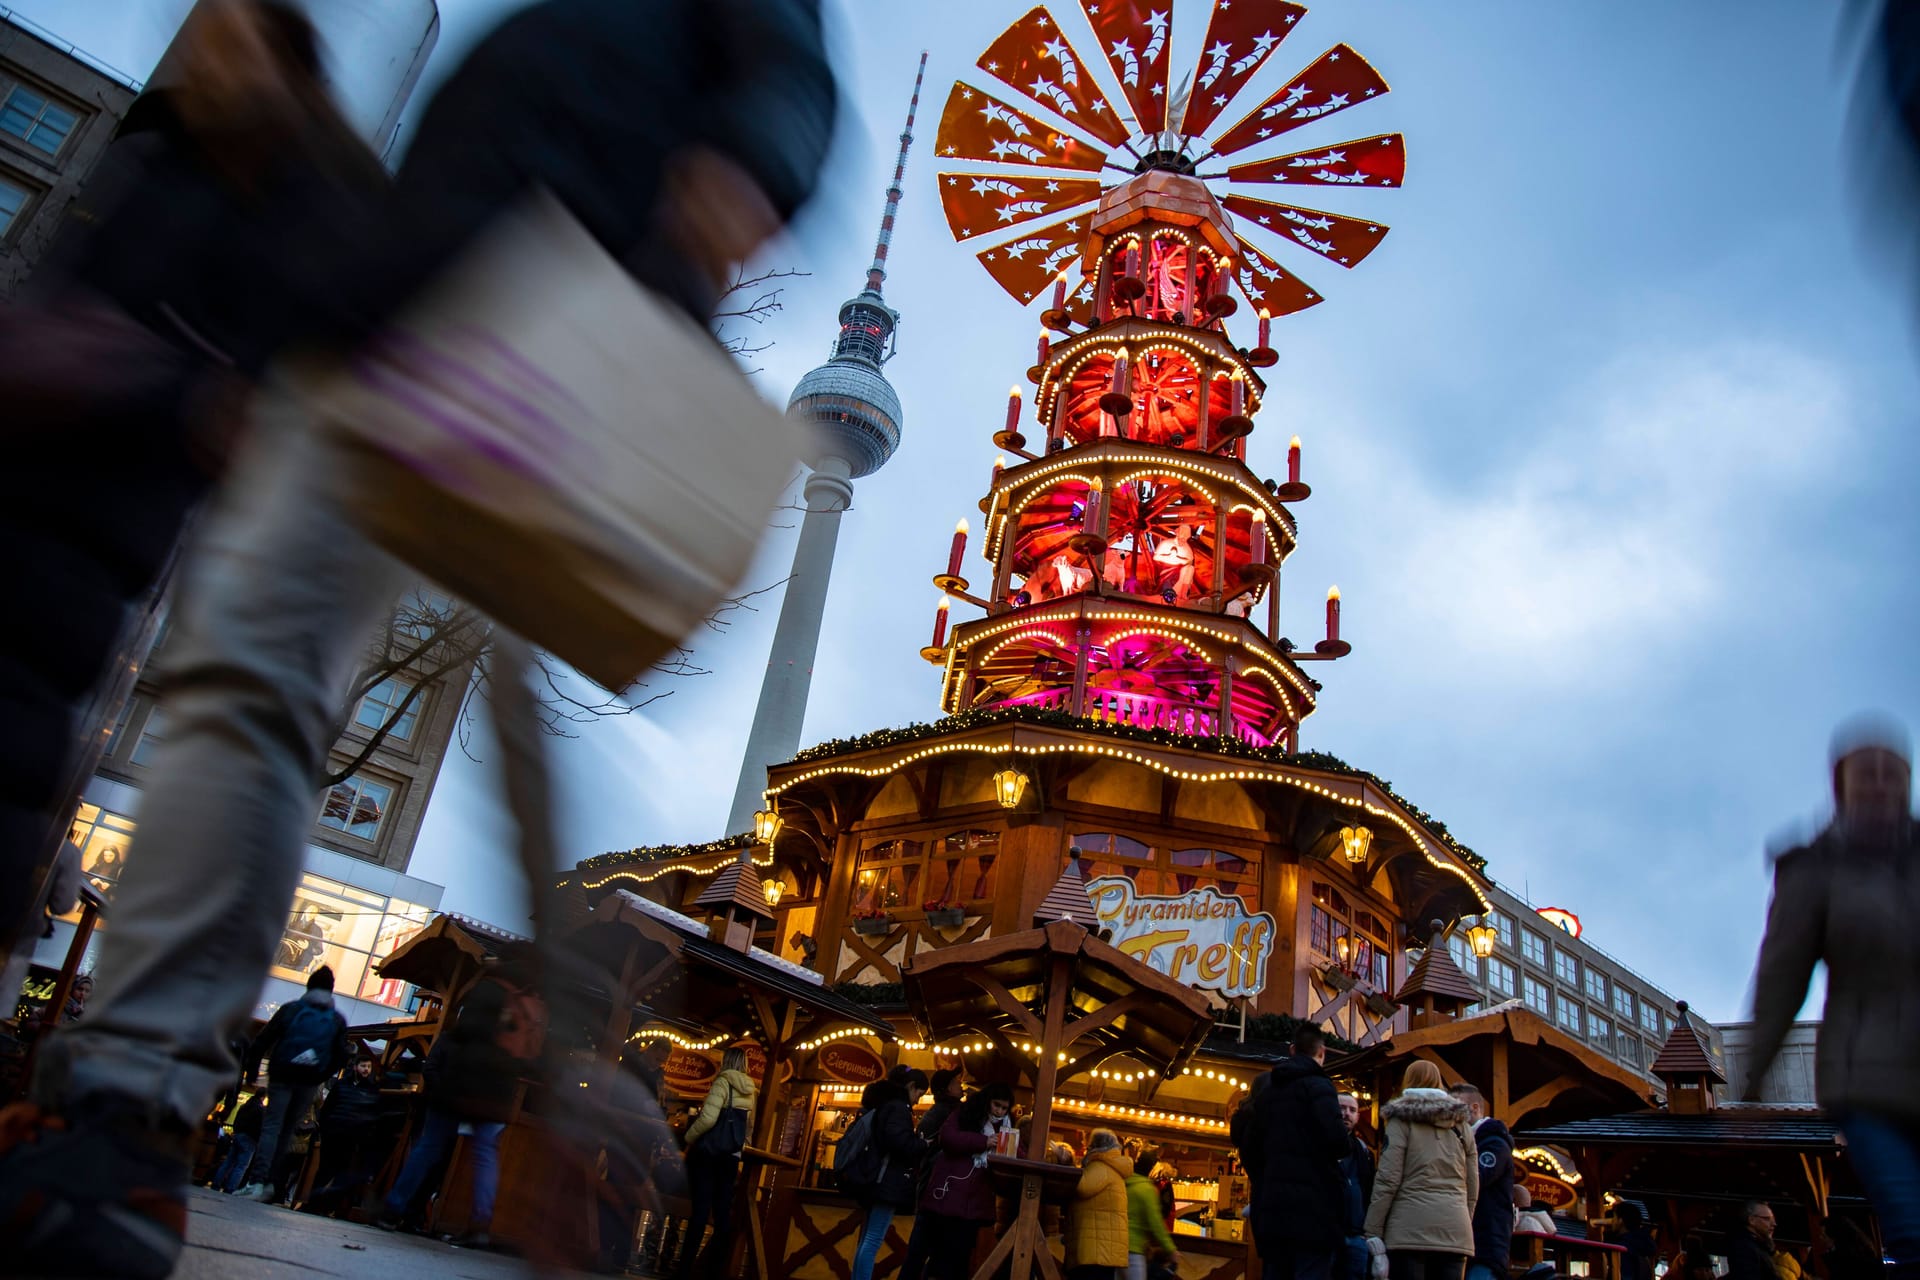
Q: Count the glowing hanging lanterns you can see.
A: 5